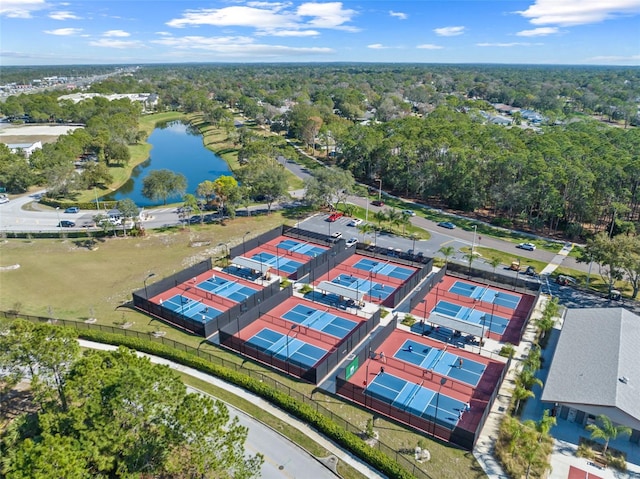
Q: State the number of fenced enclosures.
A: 6